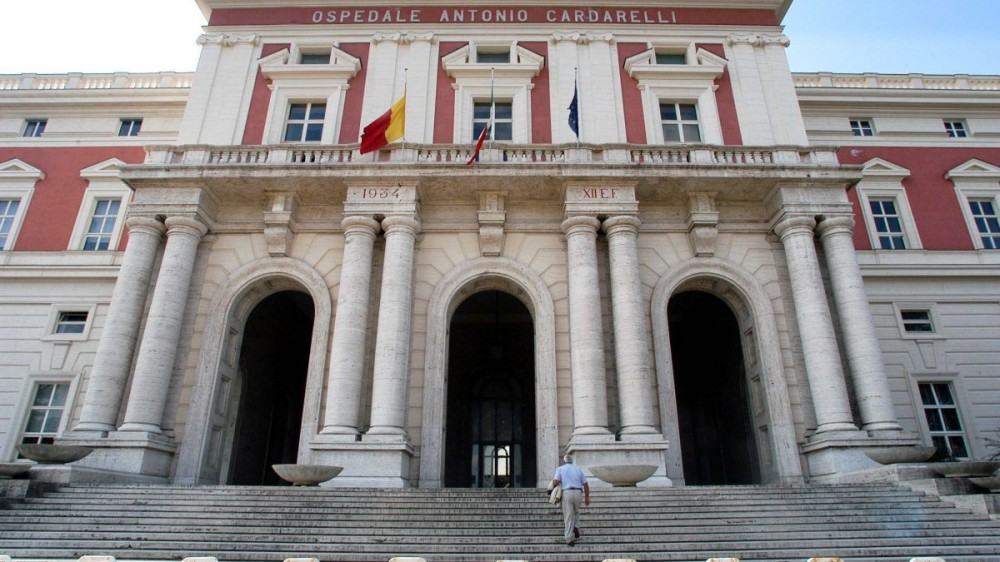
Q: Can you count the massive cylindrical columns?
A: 8